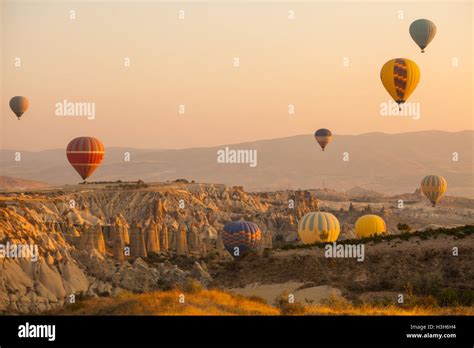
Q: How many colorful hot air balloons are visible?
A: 9